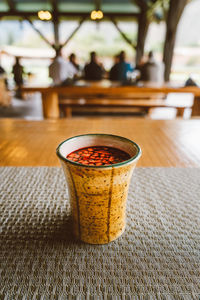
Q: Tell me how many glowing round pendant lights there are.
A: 2